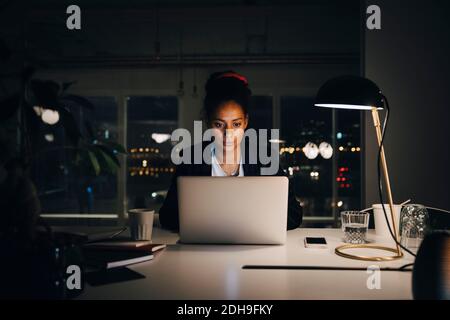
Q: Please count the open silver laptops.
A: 1